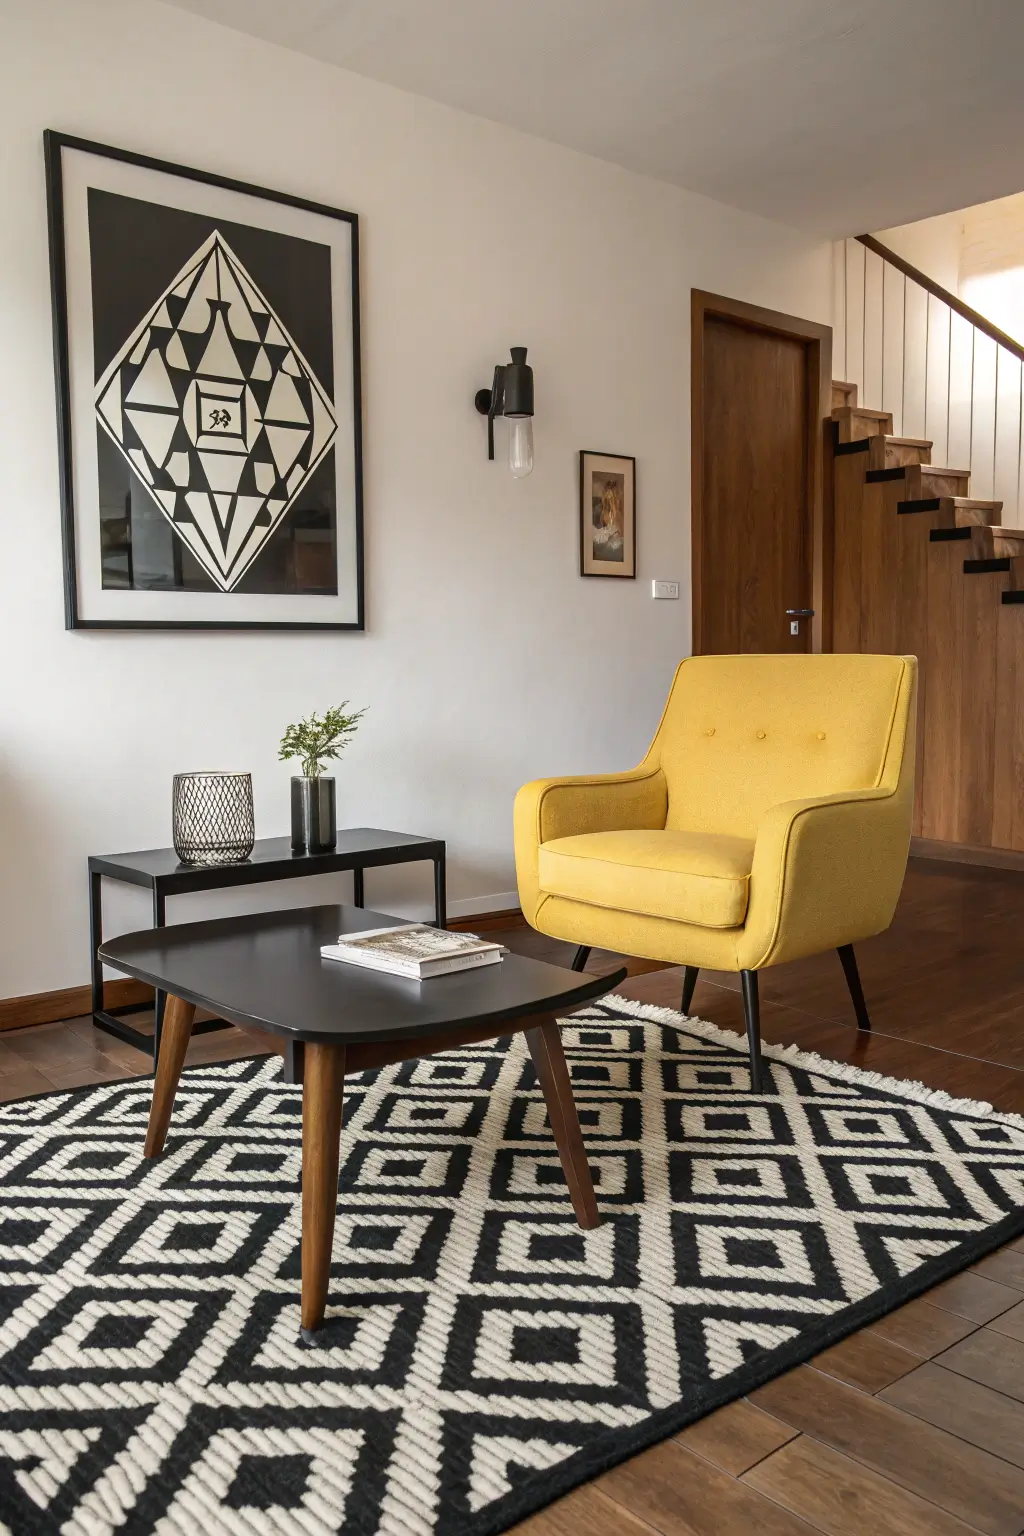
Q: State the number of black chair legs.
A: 4